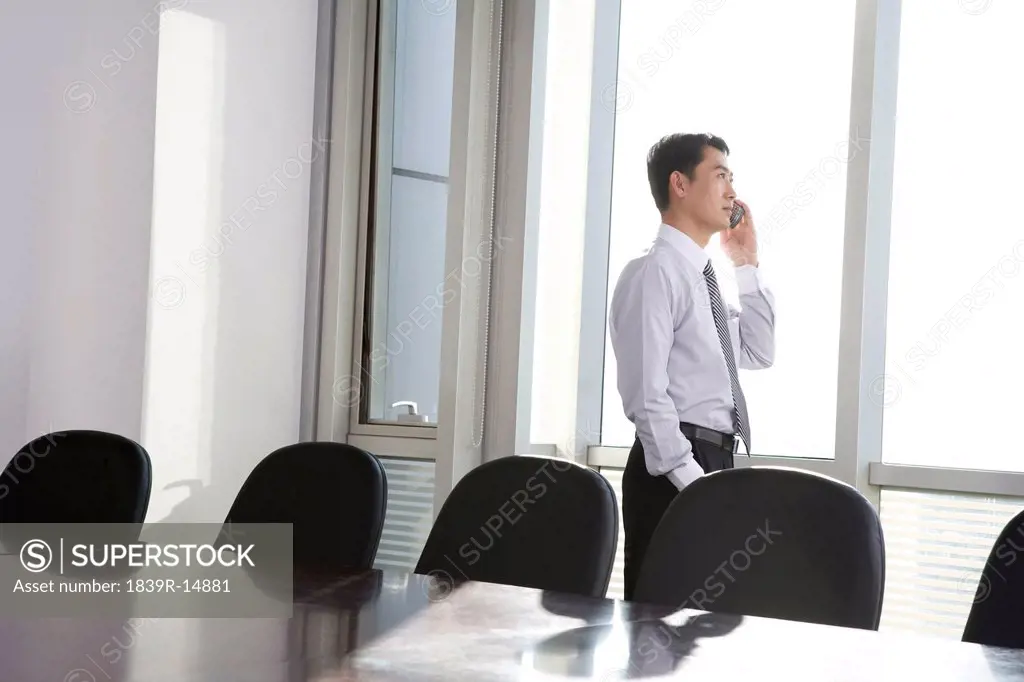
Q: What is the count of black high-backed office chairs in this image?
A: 5